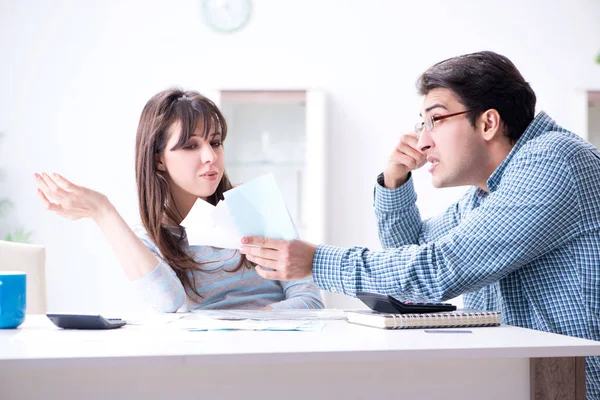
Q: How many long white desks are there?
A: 1